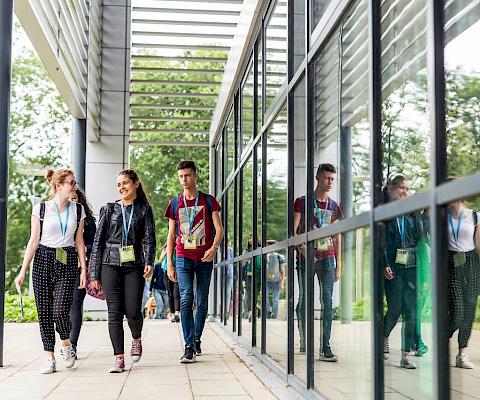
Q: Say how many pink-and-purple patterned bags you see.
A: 1